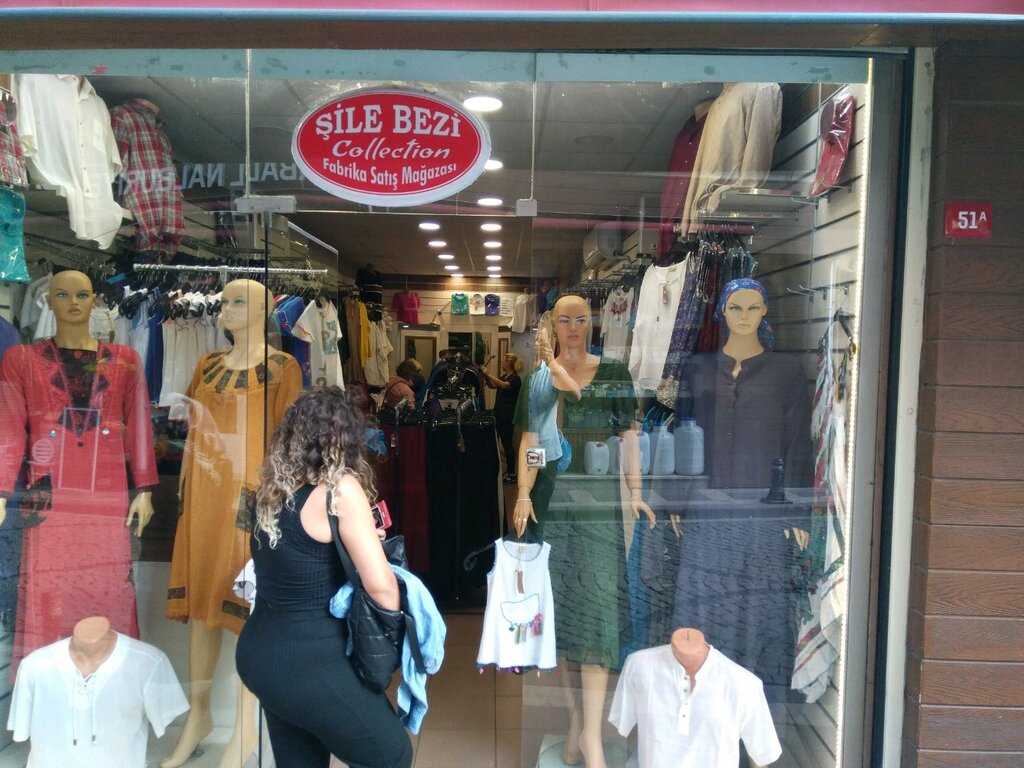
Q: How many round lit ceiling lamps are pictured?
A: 13